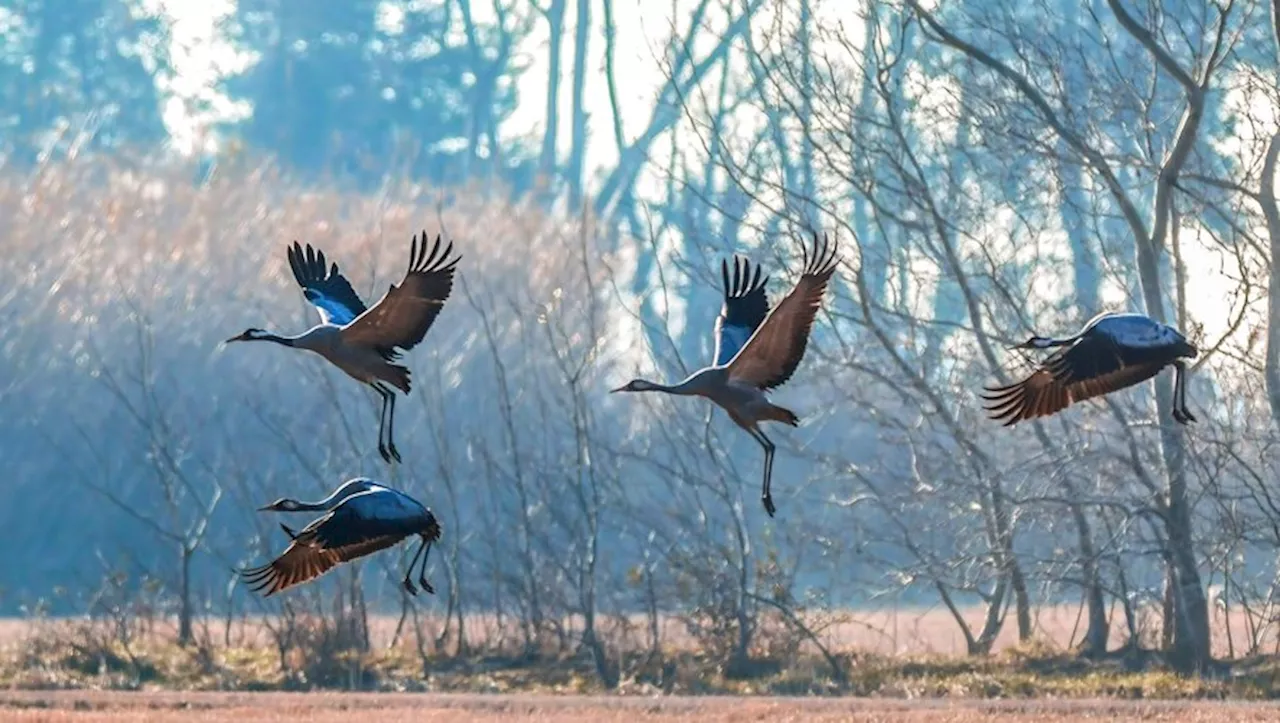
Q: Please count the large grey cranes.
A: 4